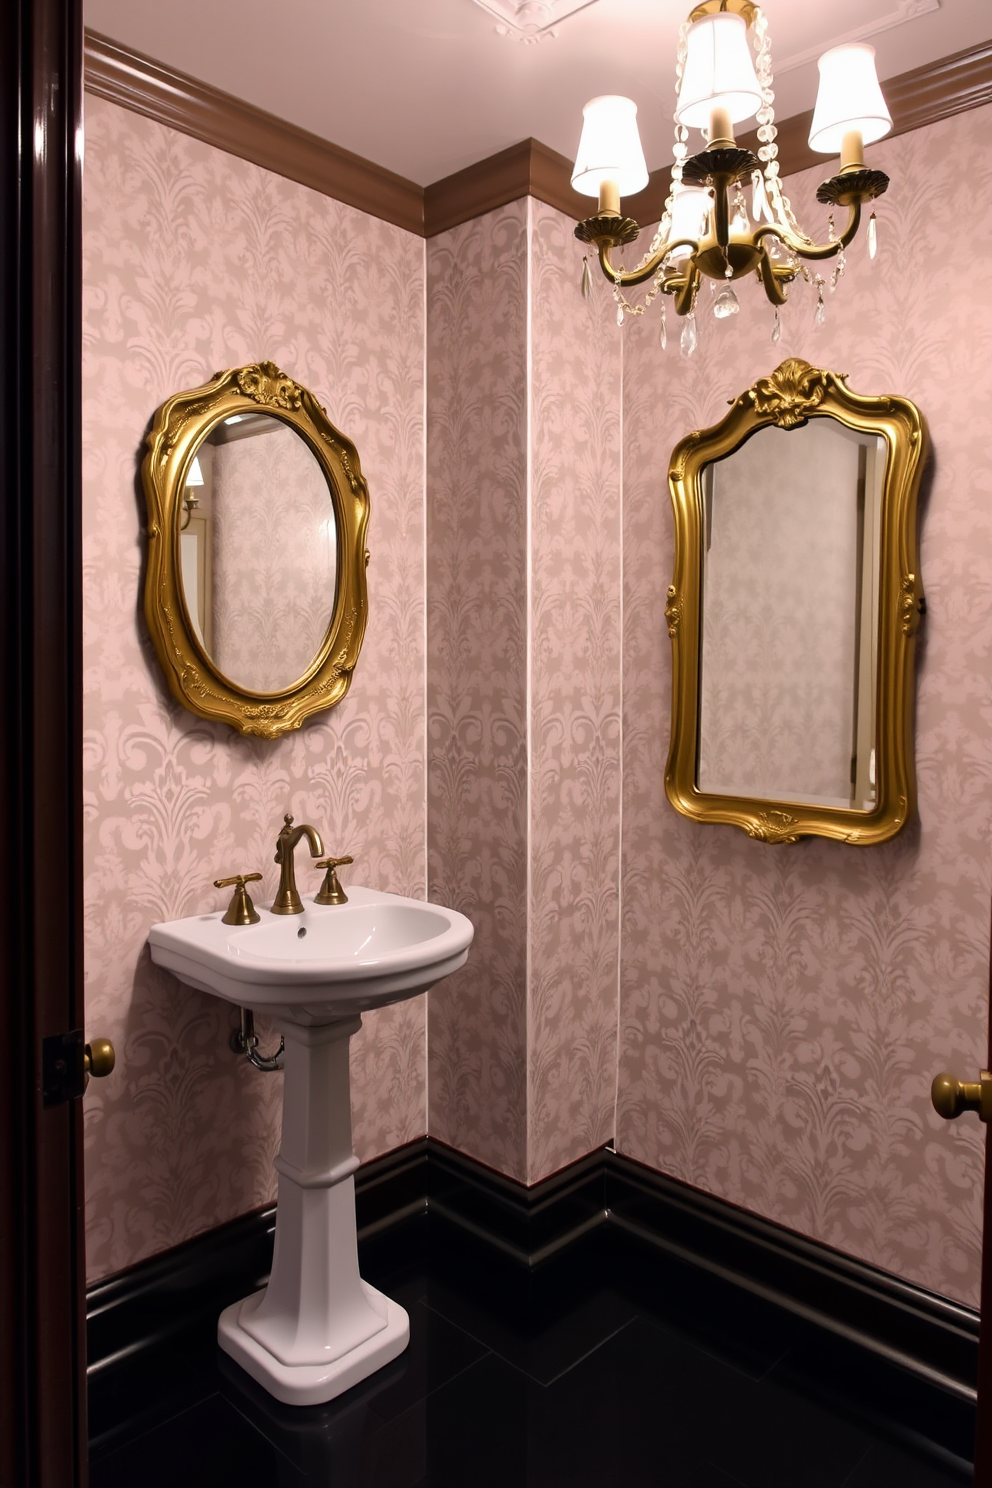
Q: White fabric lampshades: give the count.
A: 4